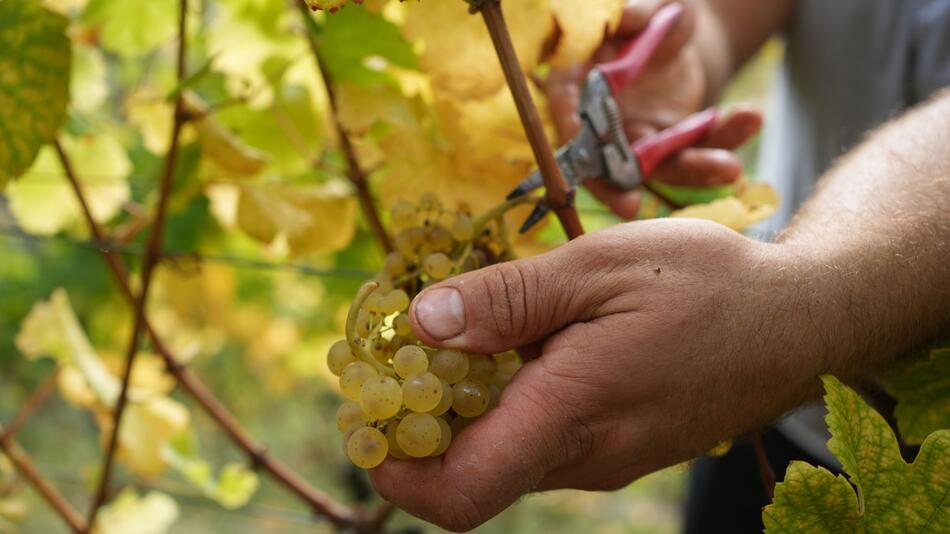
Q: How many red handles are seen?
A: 2